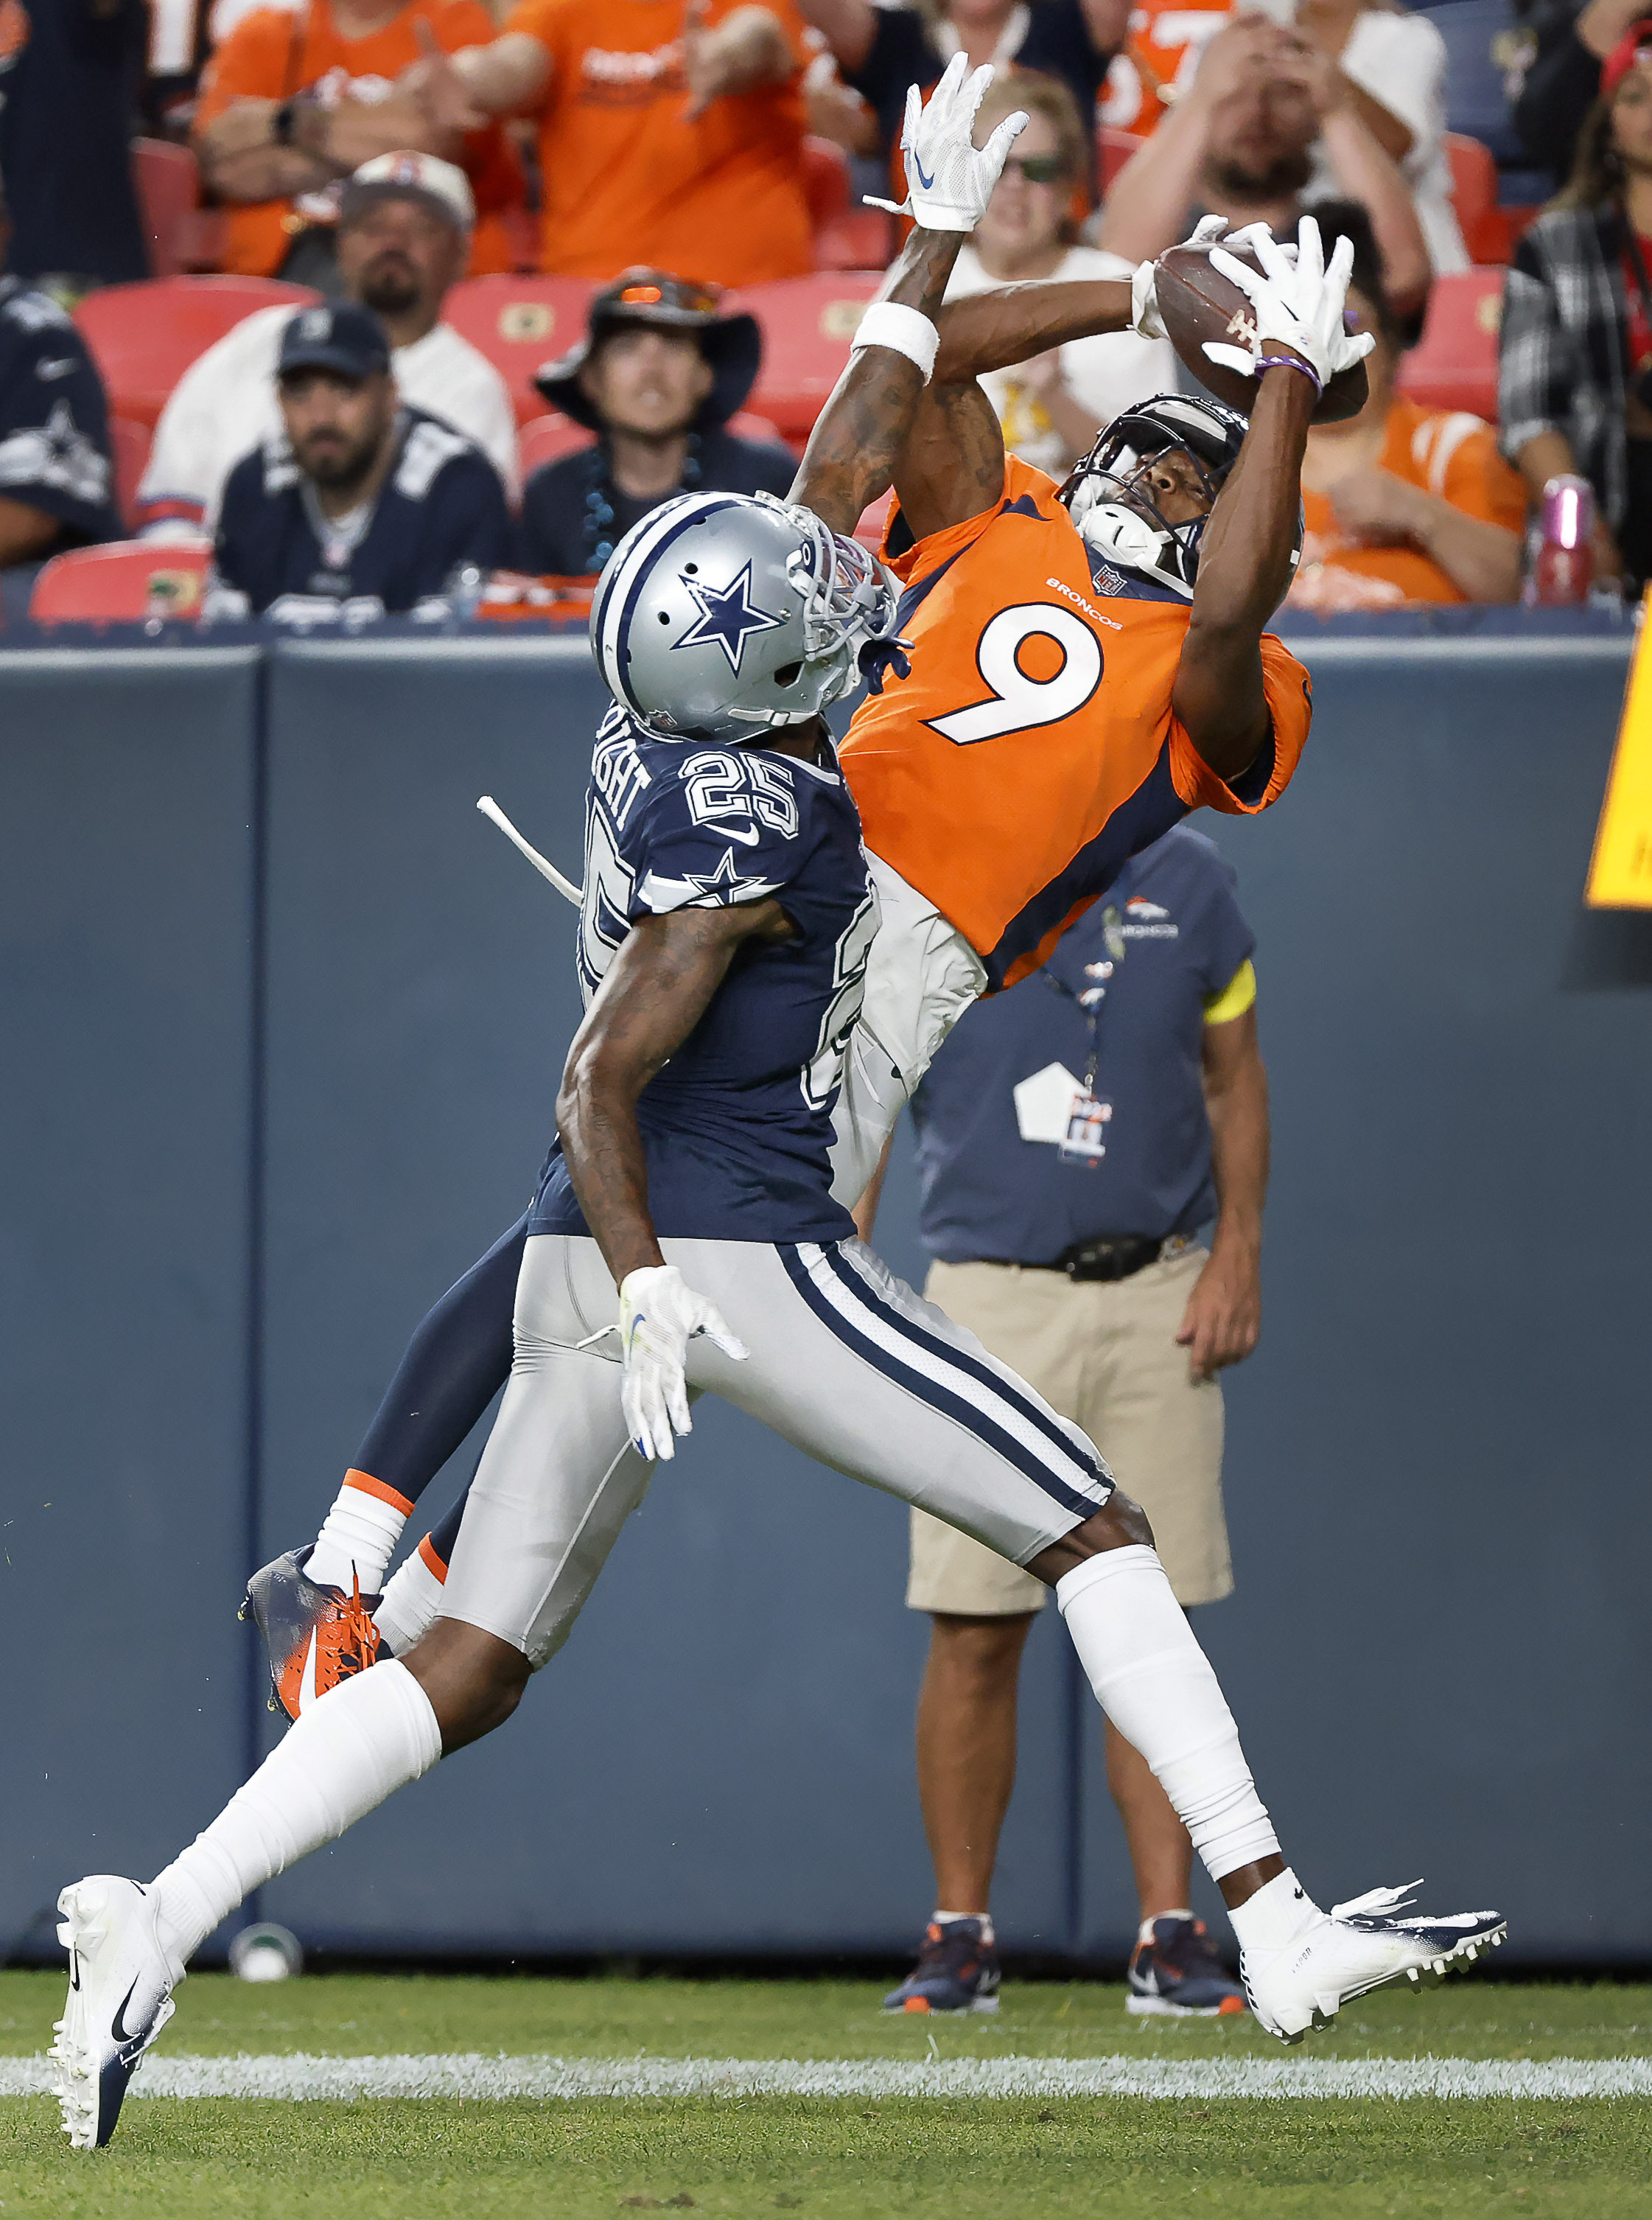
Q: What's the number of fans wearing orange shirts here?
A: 4